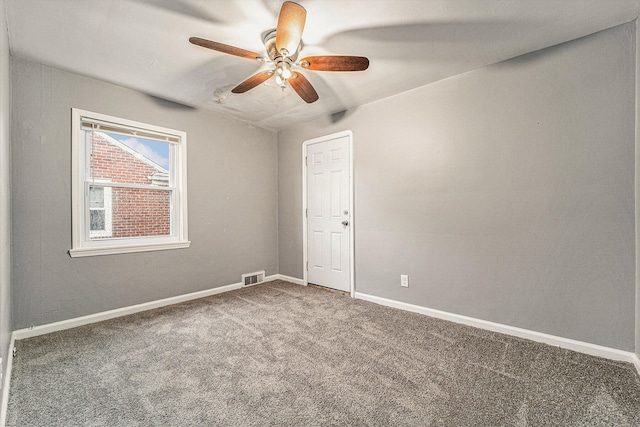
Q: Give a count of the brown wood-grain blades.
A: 5